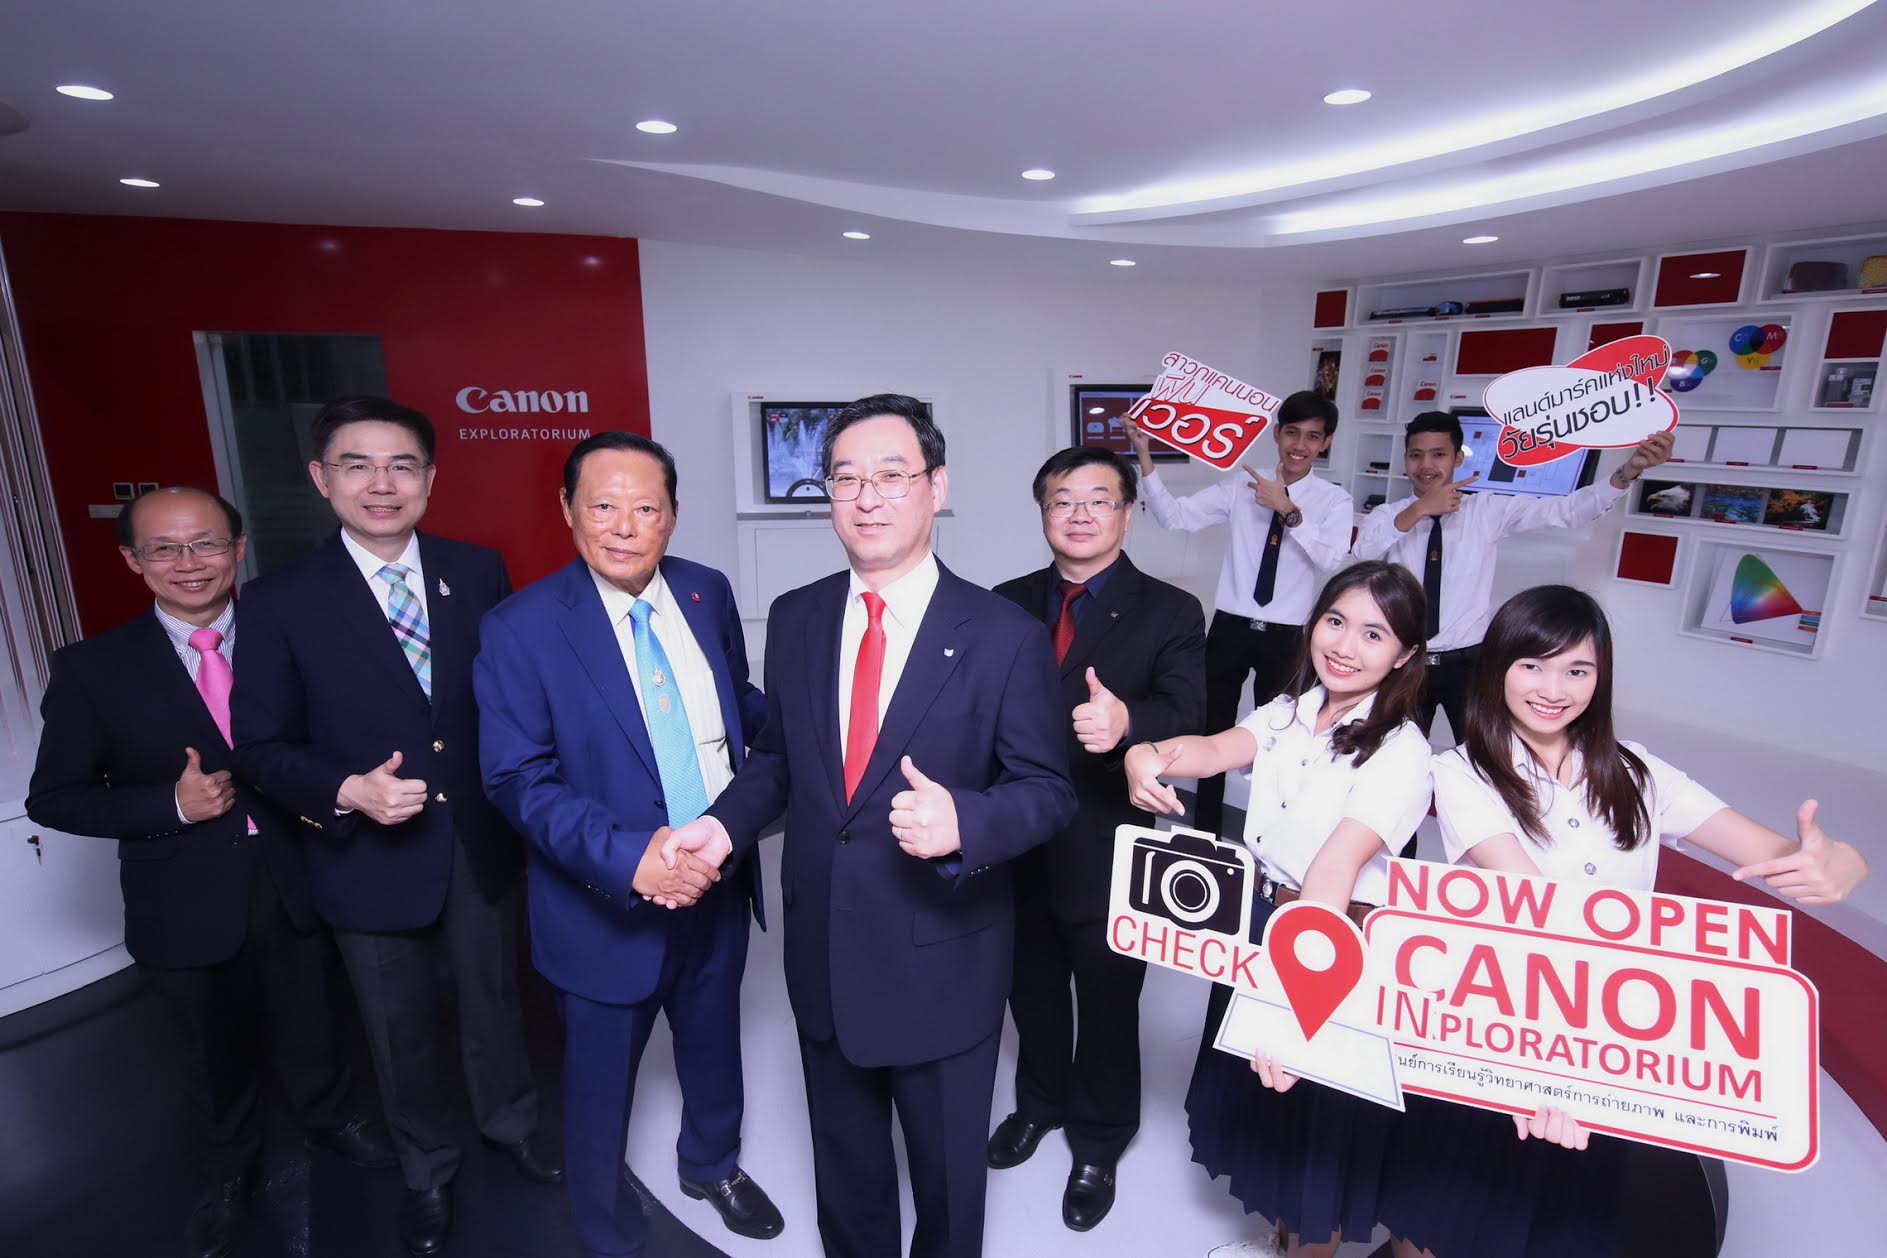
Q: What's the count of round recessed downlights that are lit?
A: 9